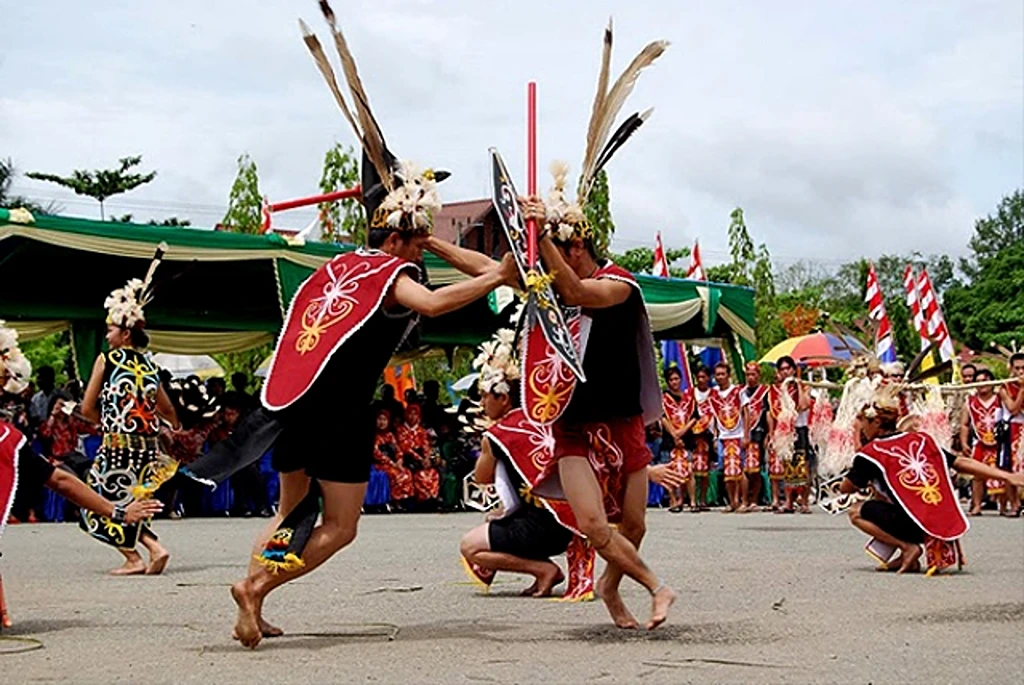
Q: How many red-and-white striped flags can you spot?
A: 5